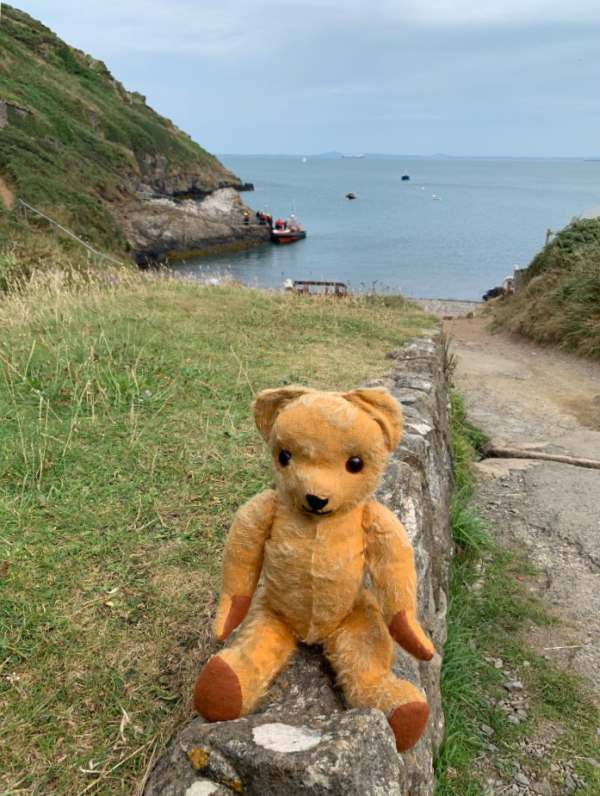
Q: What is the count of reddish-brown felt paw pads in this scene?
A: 4